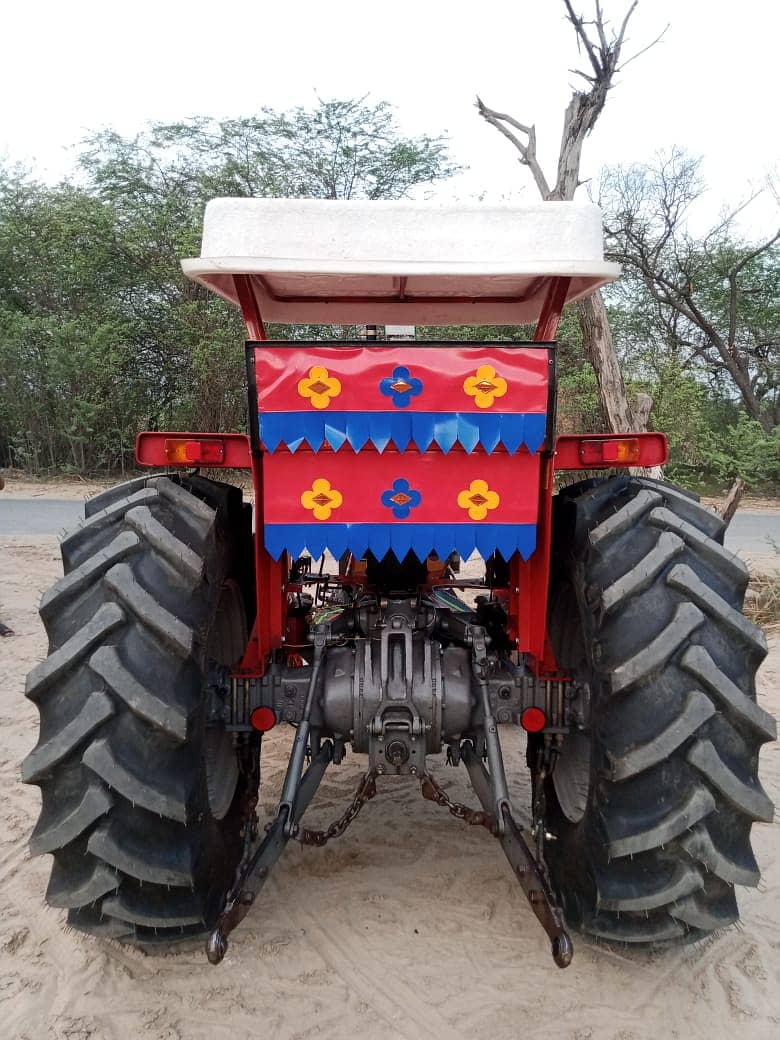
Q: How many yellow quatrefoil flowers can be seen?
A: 4